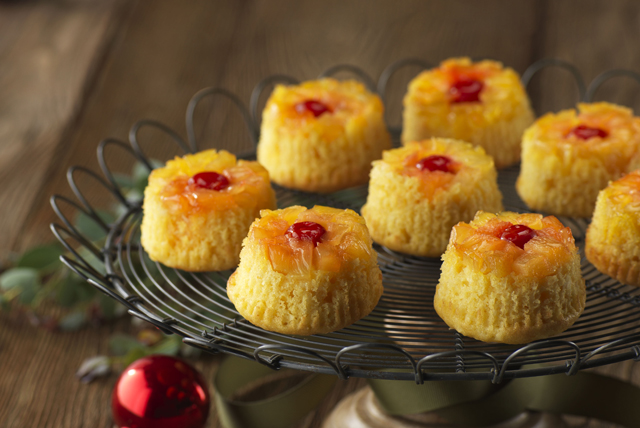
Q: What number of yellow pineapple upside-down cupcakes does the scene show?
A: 8